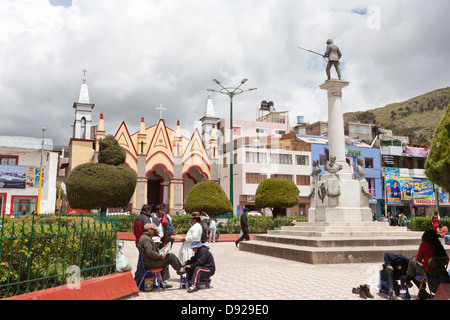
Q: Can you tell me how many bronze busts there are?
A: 3